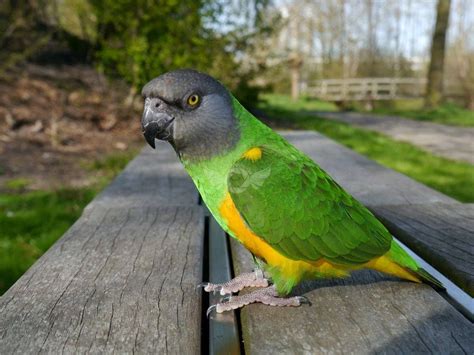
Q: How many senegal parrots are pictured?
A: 1